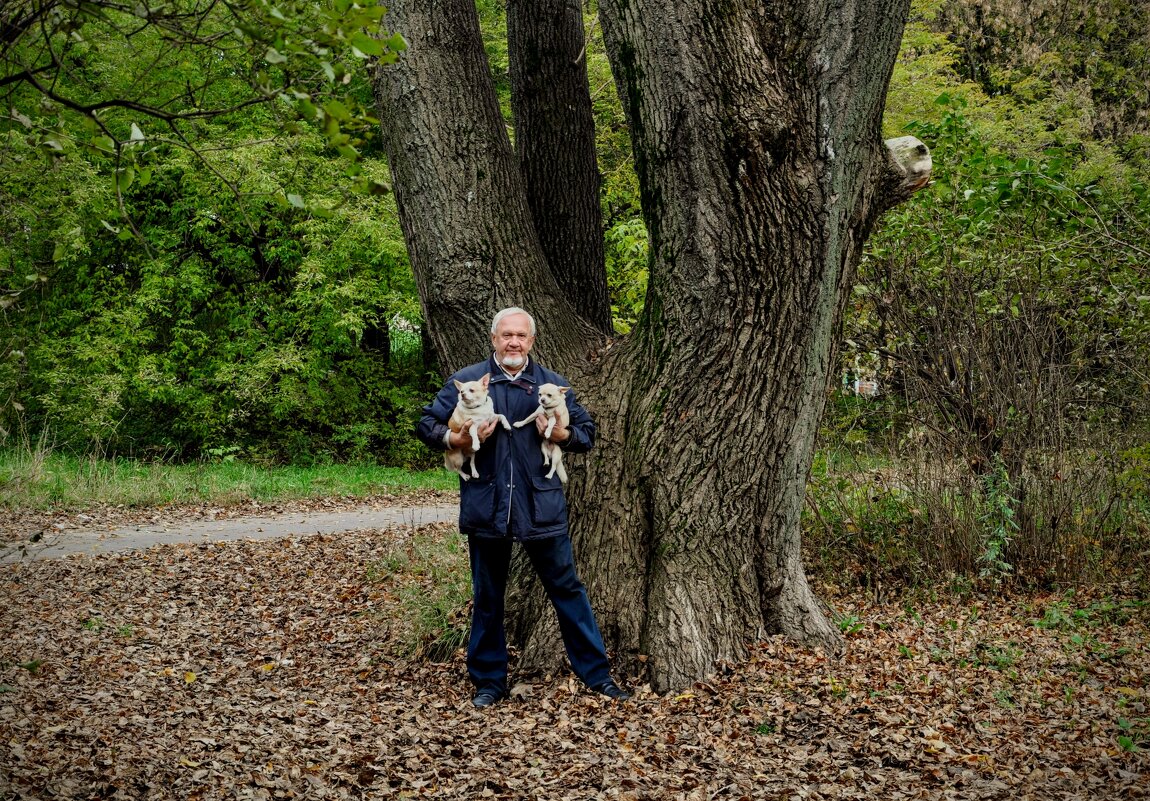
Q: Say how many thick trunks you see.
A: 3